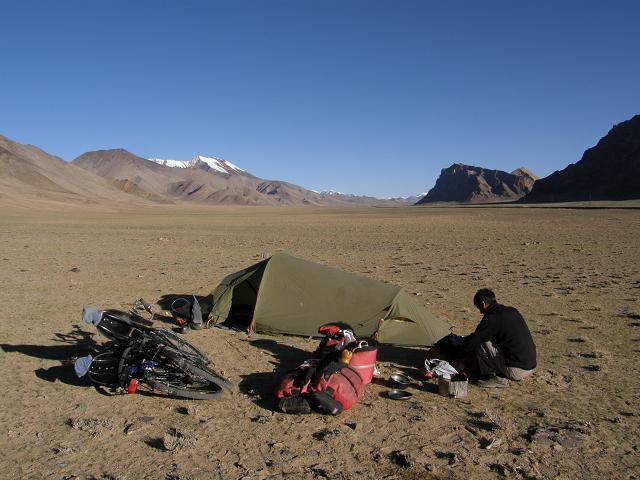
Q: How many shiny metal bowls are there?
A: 2